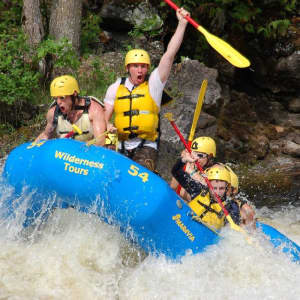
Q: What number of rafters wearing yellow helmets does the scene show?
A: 5